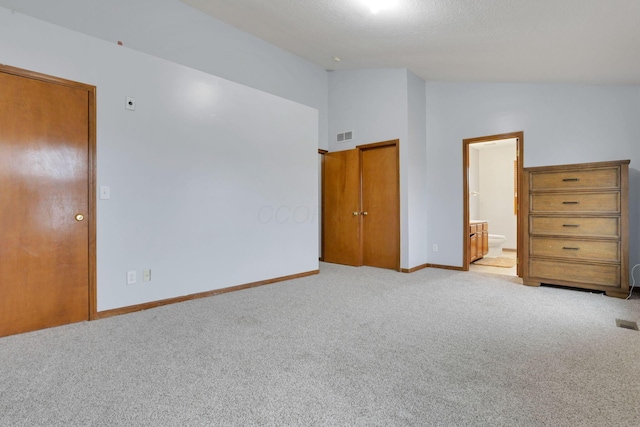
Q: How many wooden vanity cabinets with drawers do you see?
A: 1